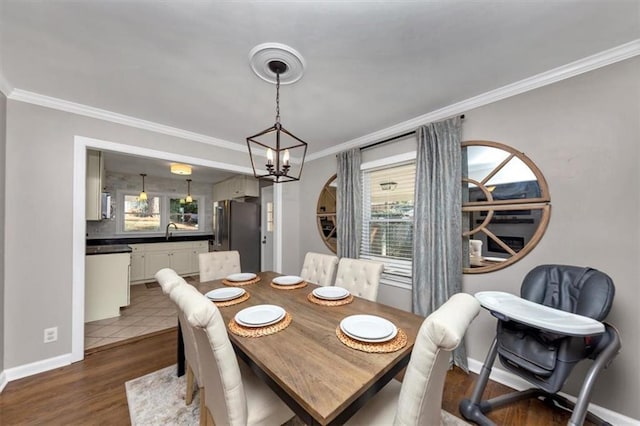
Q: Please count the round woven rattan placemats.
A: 6